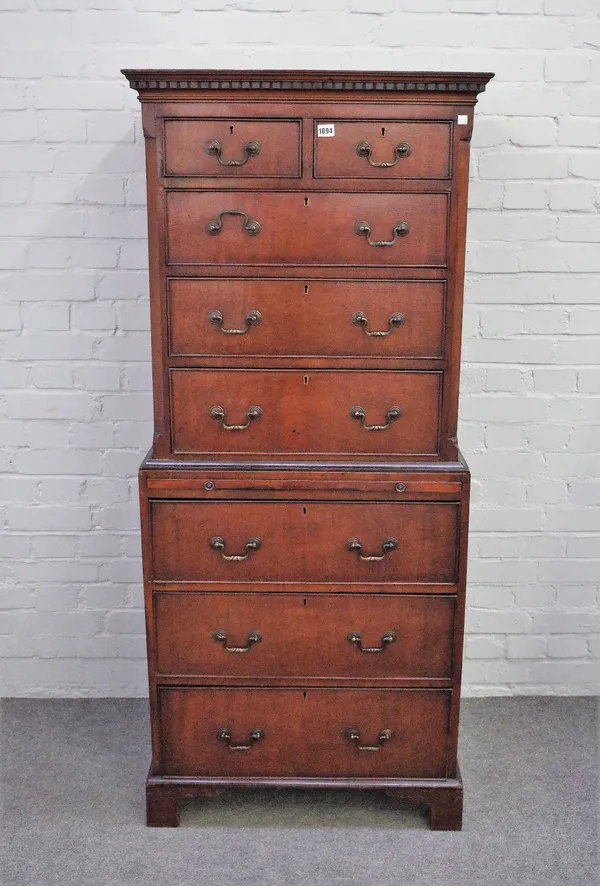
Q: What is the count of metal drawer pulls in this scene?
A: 14